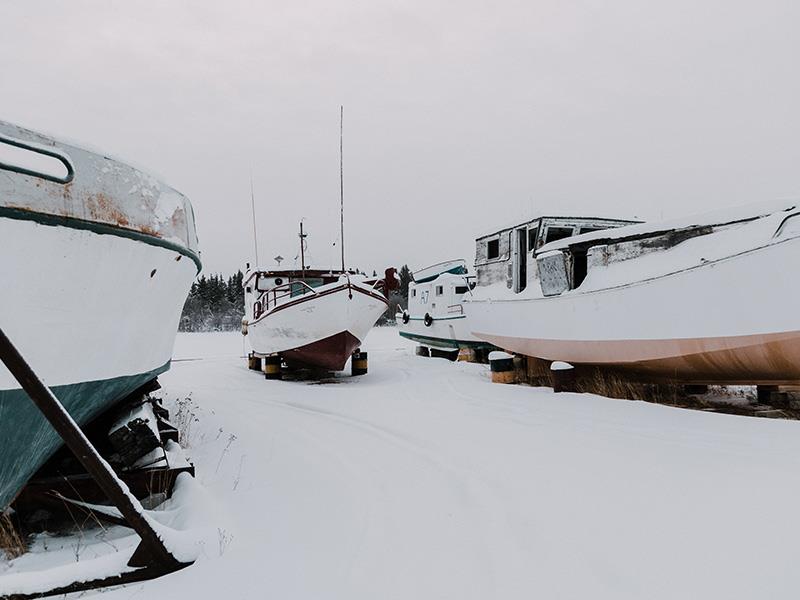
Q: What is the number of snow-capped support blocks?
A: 2